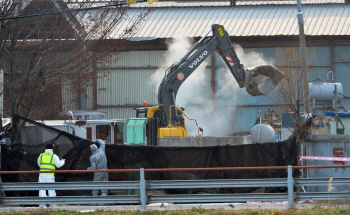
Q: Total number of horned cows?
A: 0